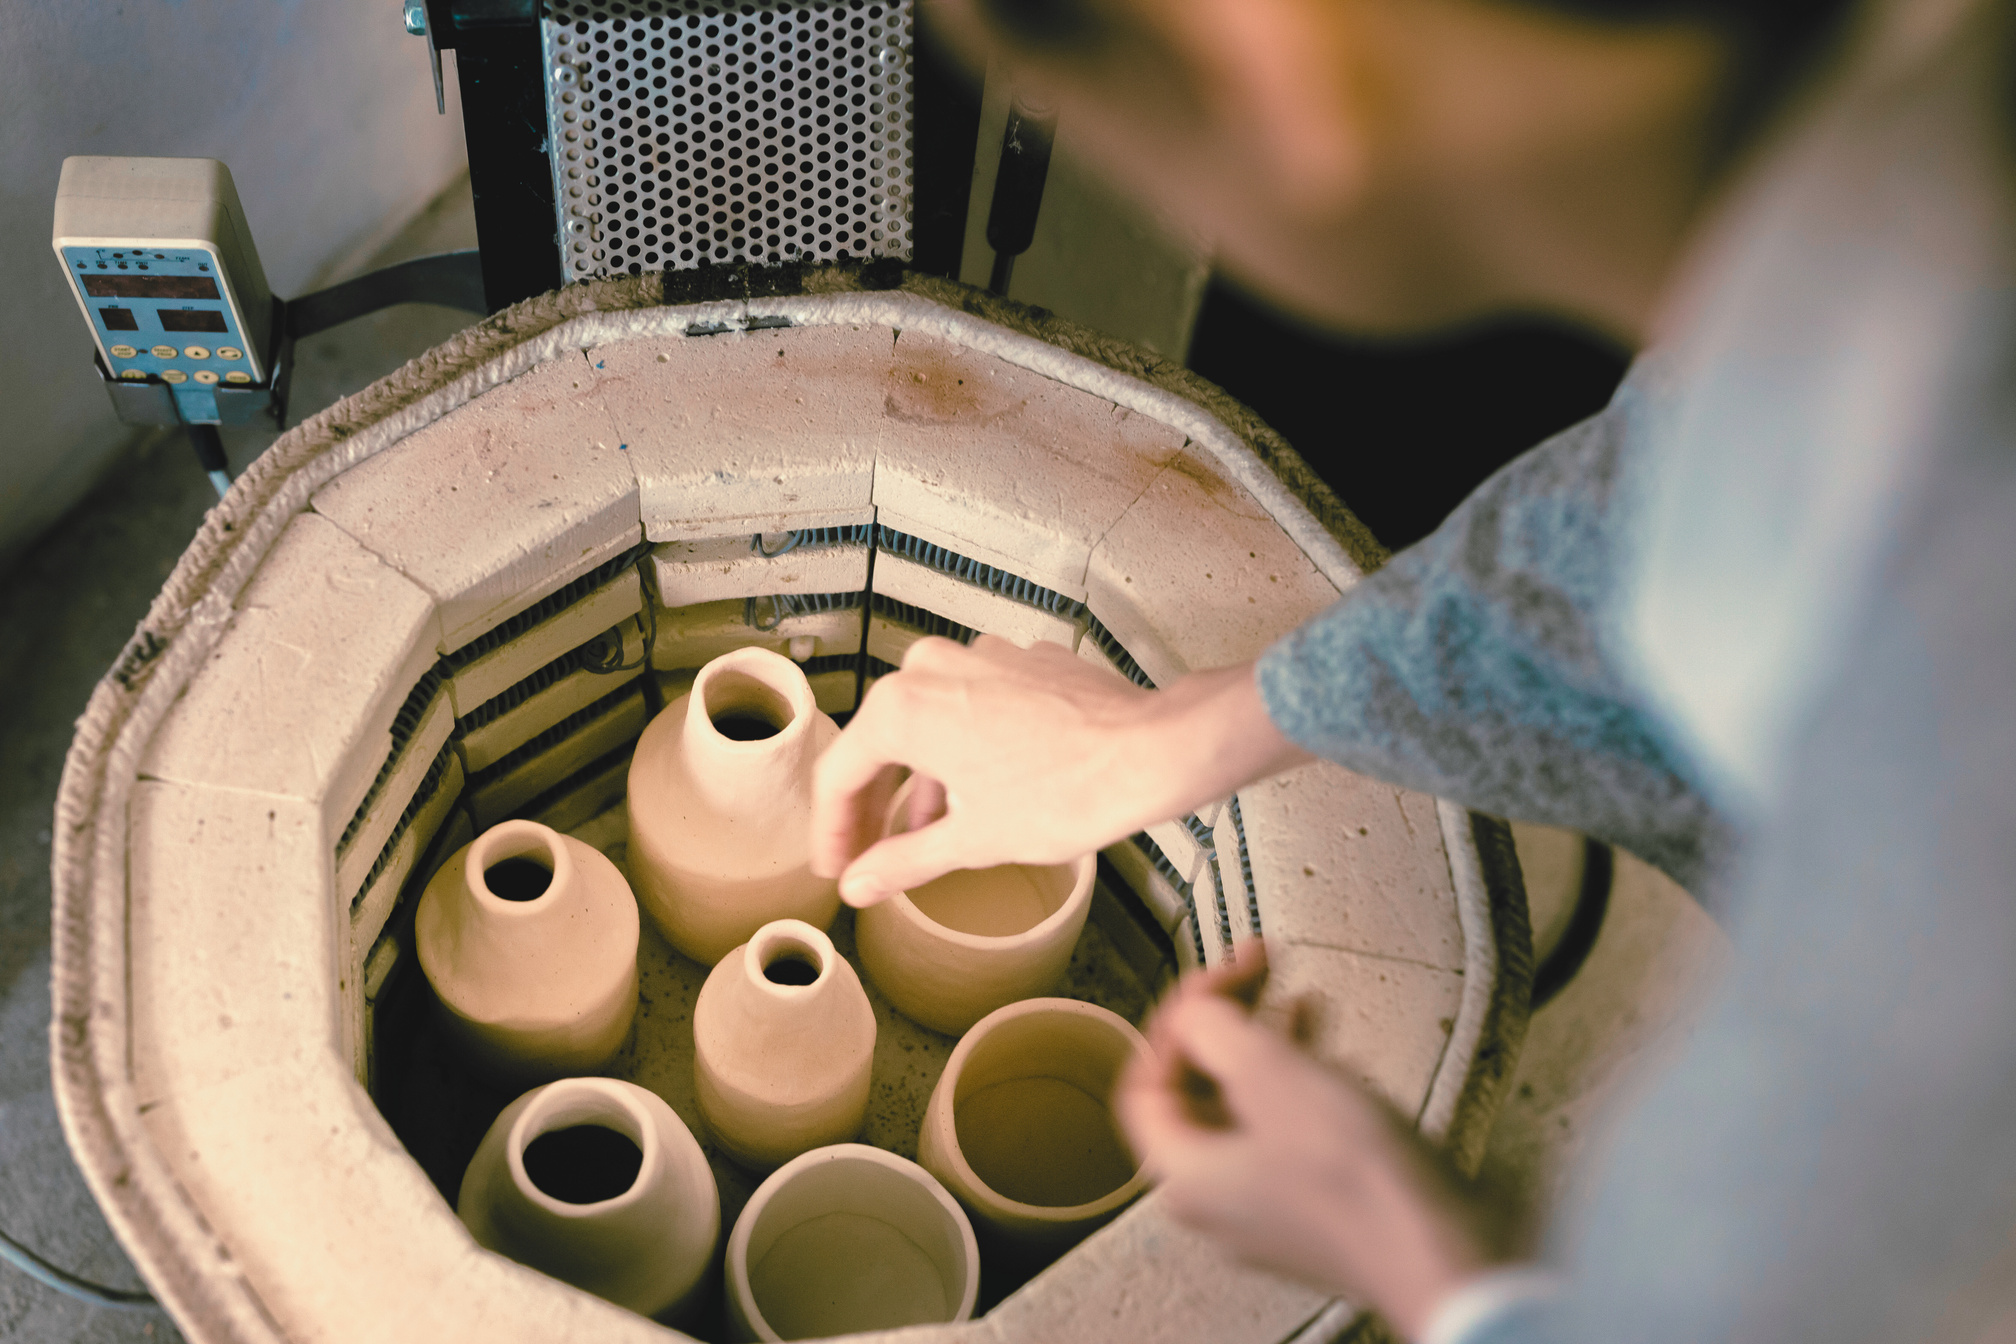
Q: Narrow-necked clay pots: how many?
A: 4